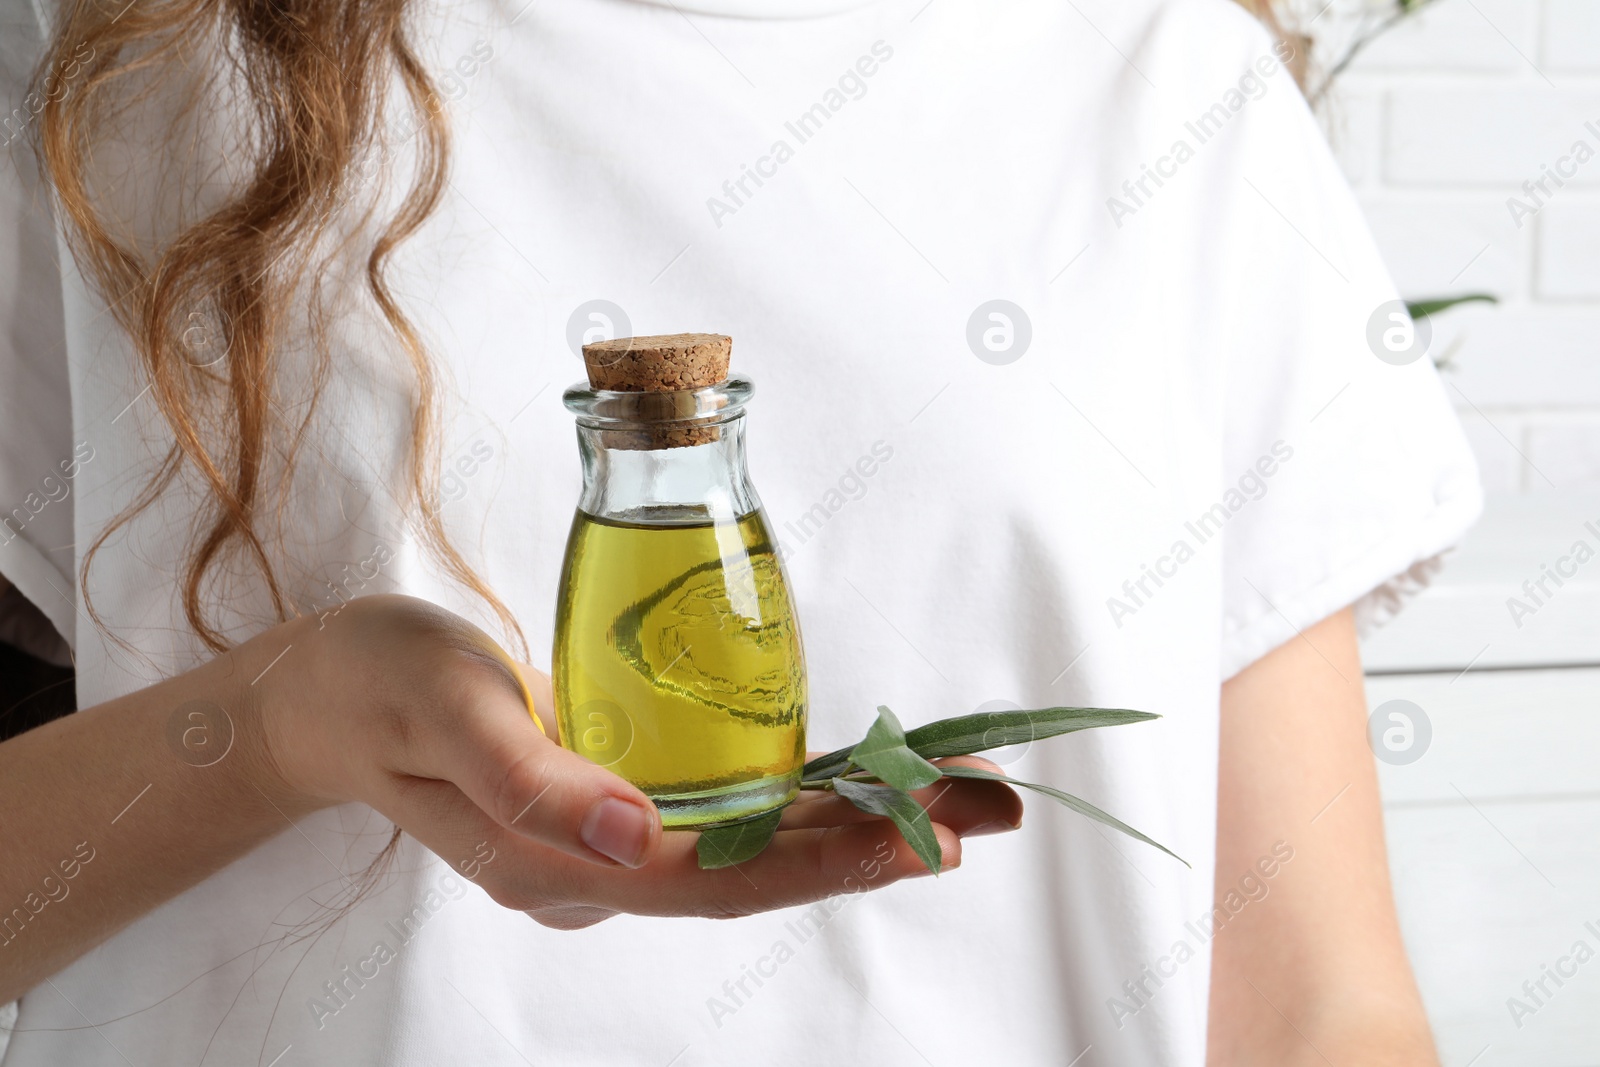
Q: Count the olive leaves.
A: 5